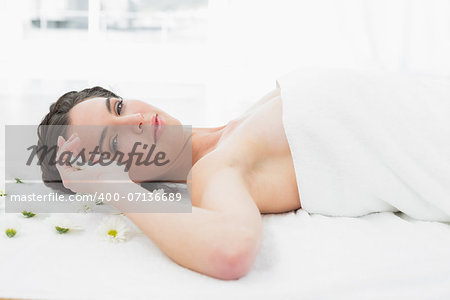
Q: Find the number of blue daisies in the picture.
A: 0